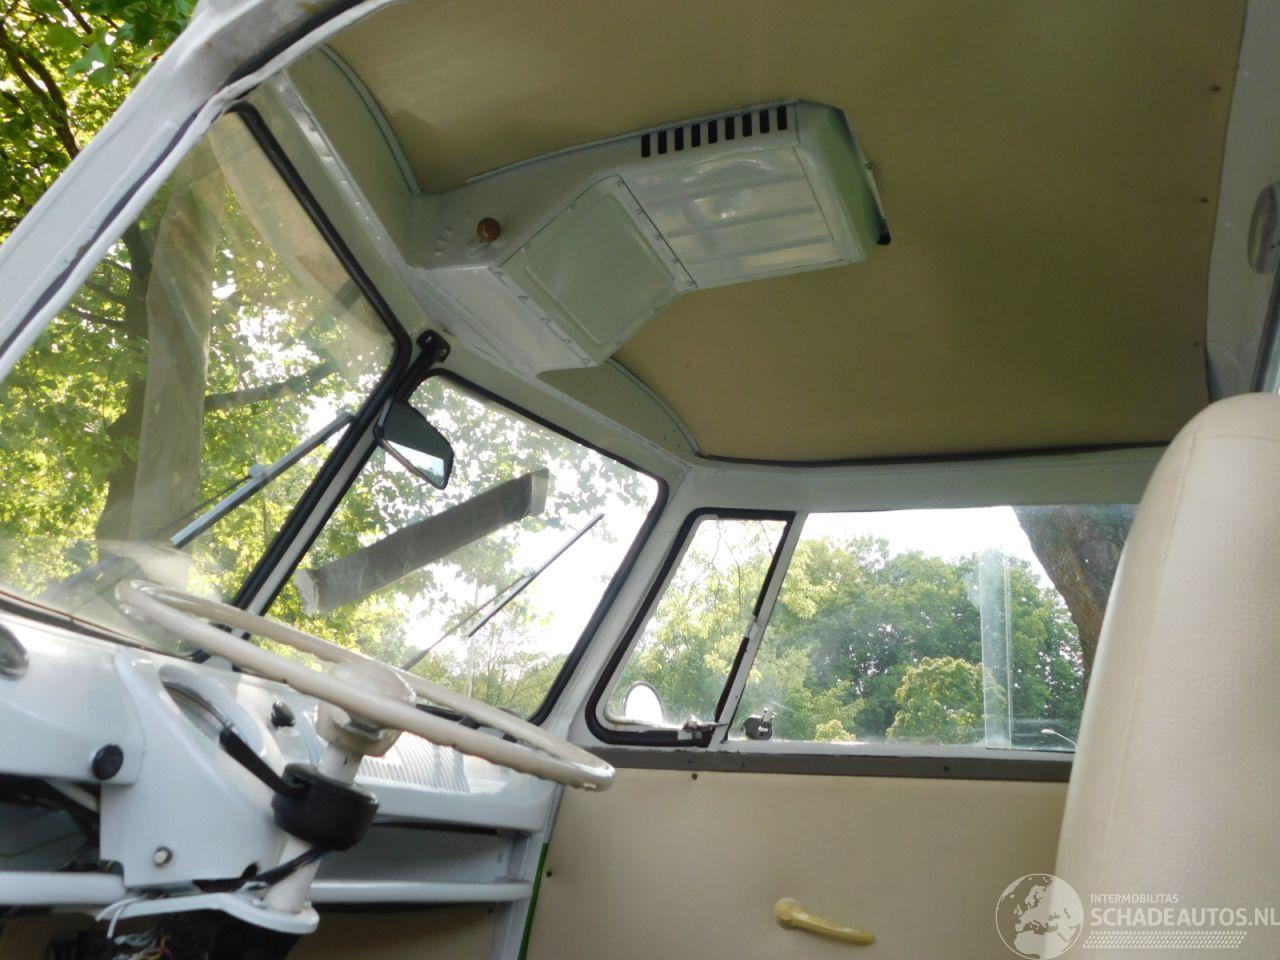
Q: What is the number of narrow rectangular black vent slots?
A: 9